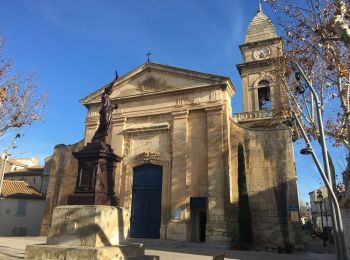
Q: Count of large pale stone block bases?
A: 1